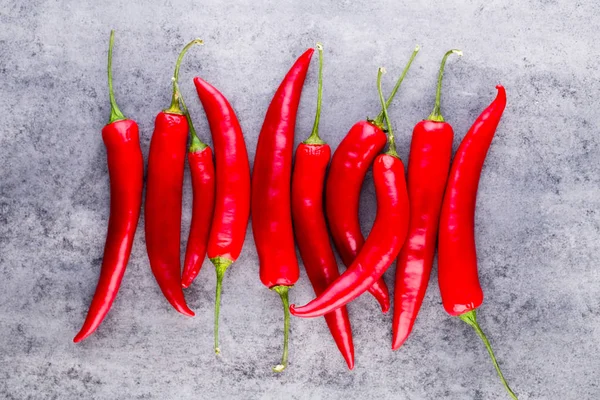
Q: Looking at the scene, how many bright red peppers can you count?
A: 10